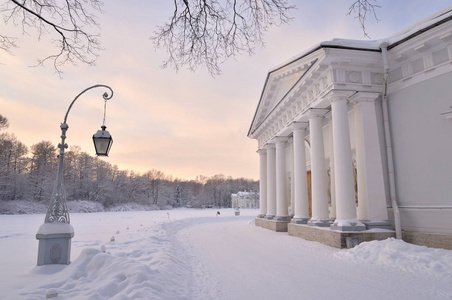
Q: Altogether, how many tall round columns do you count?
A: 6